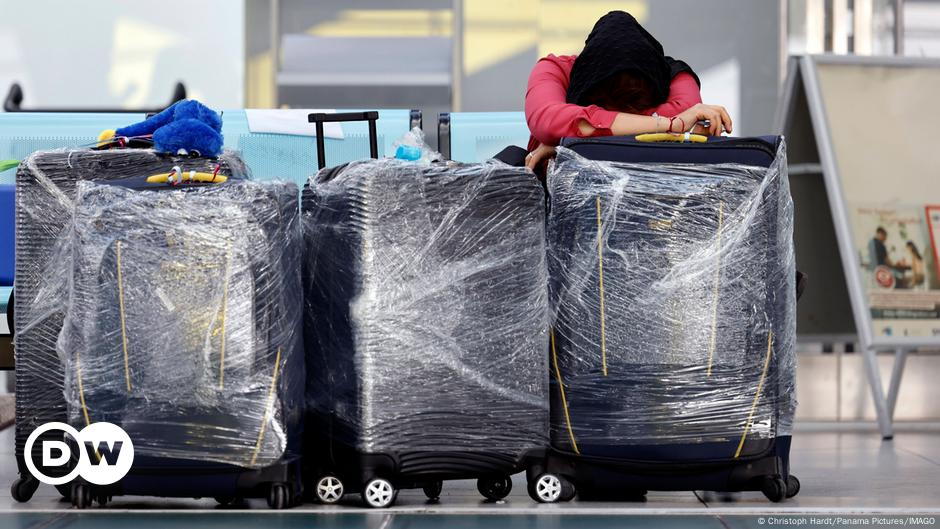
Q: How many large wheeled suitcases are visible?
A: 4